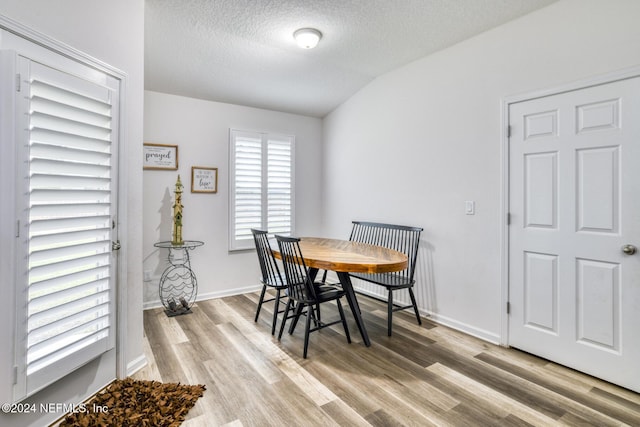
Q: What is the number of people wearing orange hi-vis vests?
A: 0